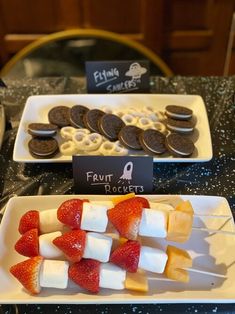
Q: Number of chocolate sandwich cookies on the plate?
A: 11